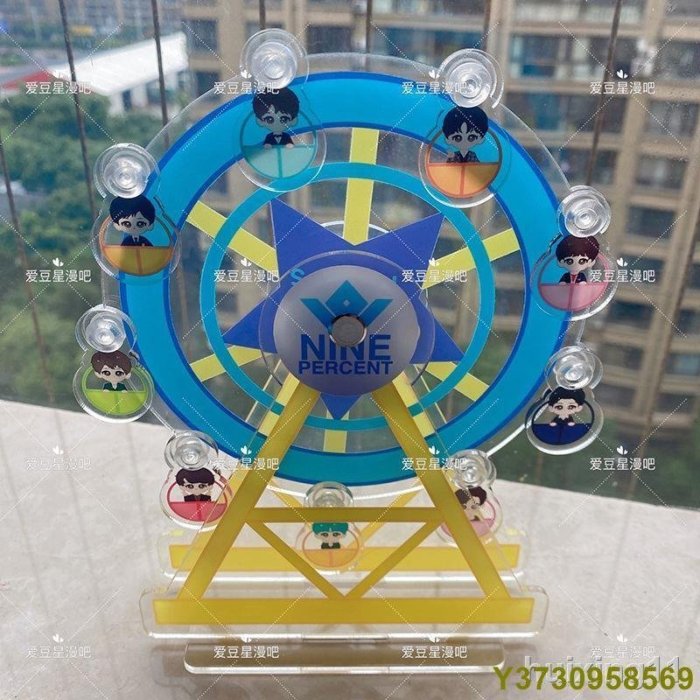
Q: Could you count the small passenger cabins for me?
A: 9